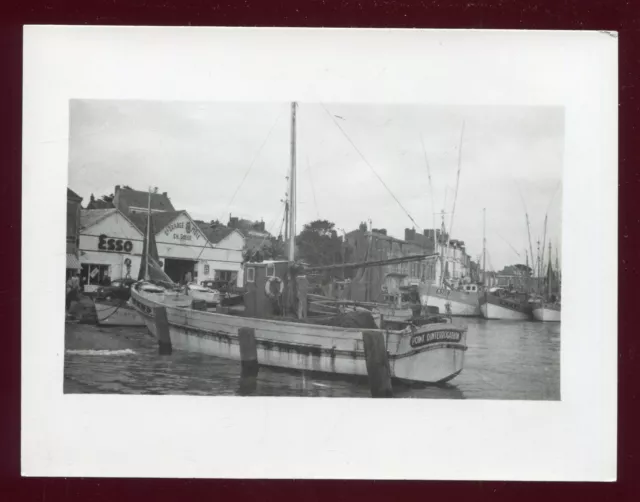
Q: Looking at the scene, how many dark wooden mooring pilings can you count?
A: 3